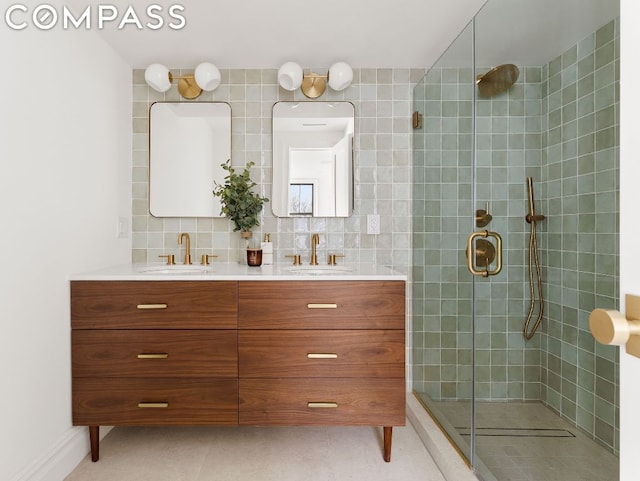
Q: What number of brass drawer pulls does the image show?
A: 6